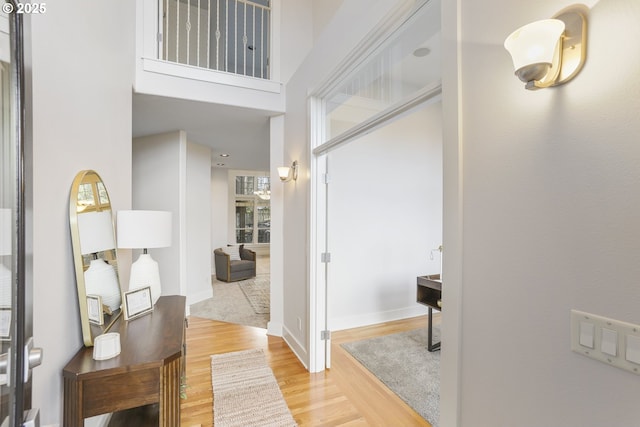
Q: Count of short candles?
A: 1